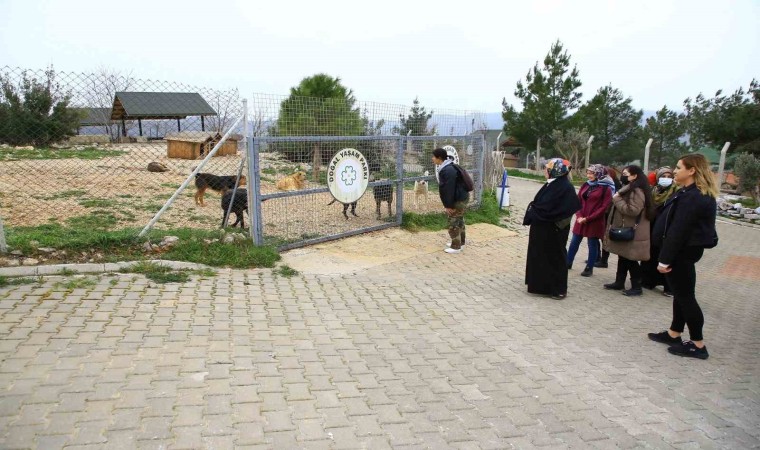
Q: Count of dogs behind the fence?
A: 6